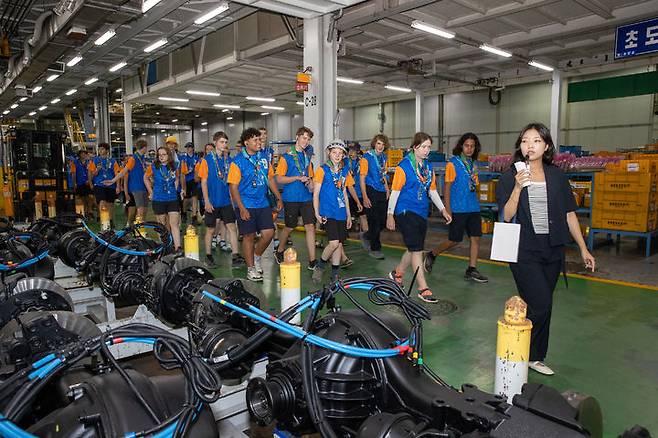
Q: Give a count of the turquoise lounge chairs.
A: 0